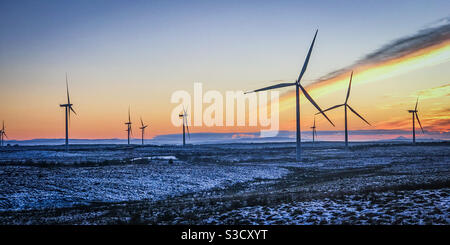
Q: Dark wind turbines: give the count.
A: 9